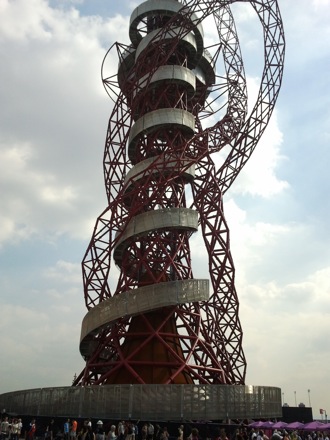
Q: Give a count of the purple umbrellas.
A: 6